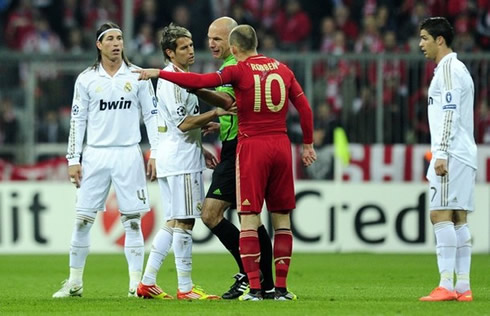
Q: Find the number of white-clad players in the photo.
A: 3